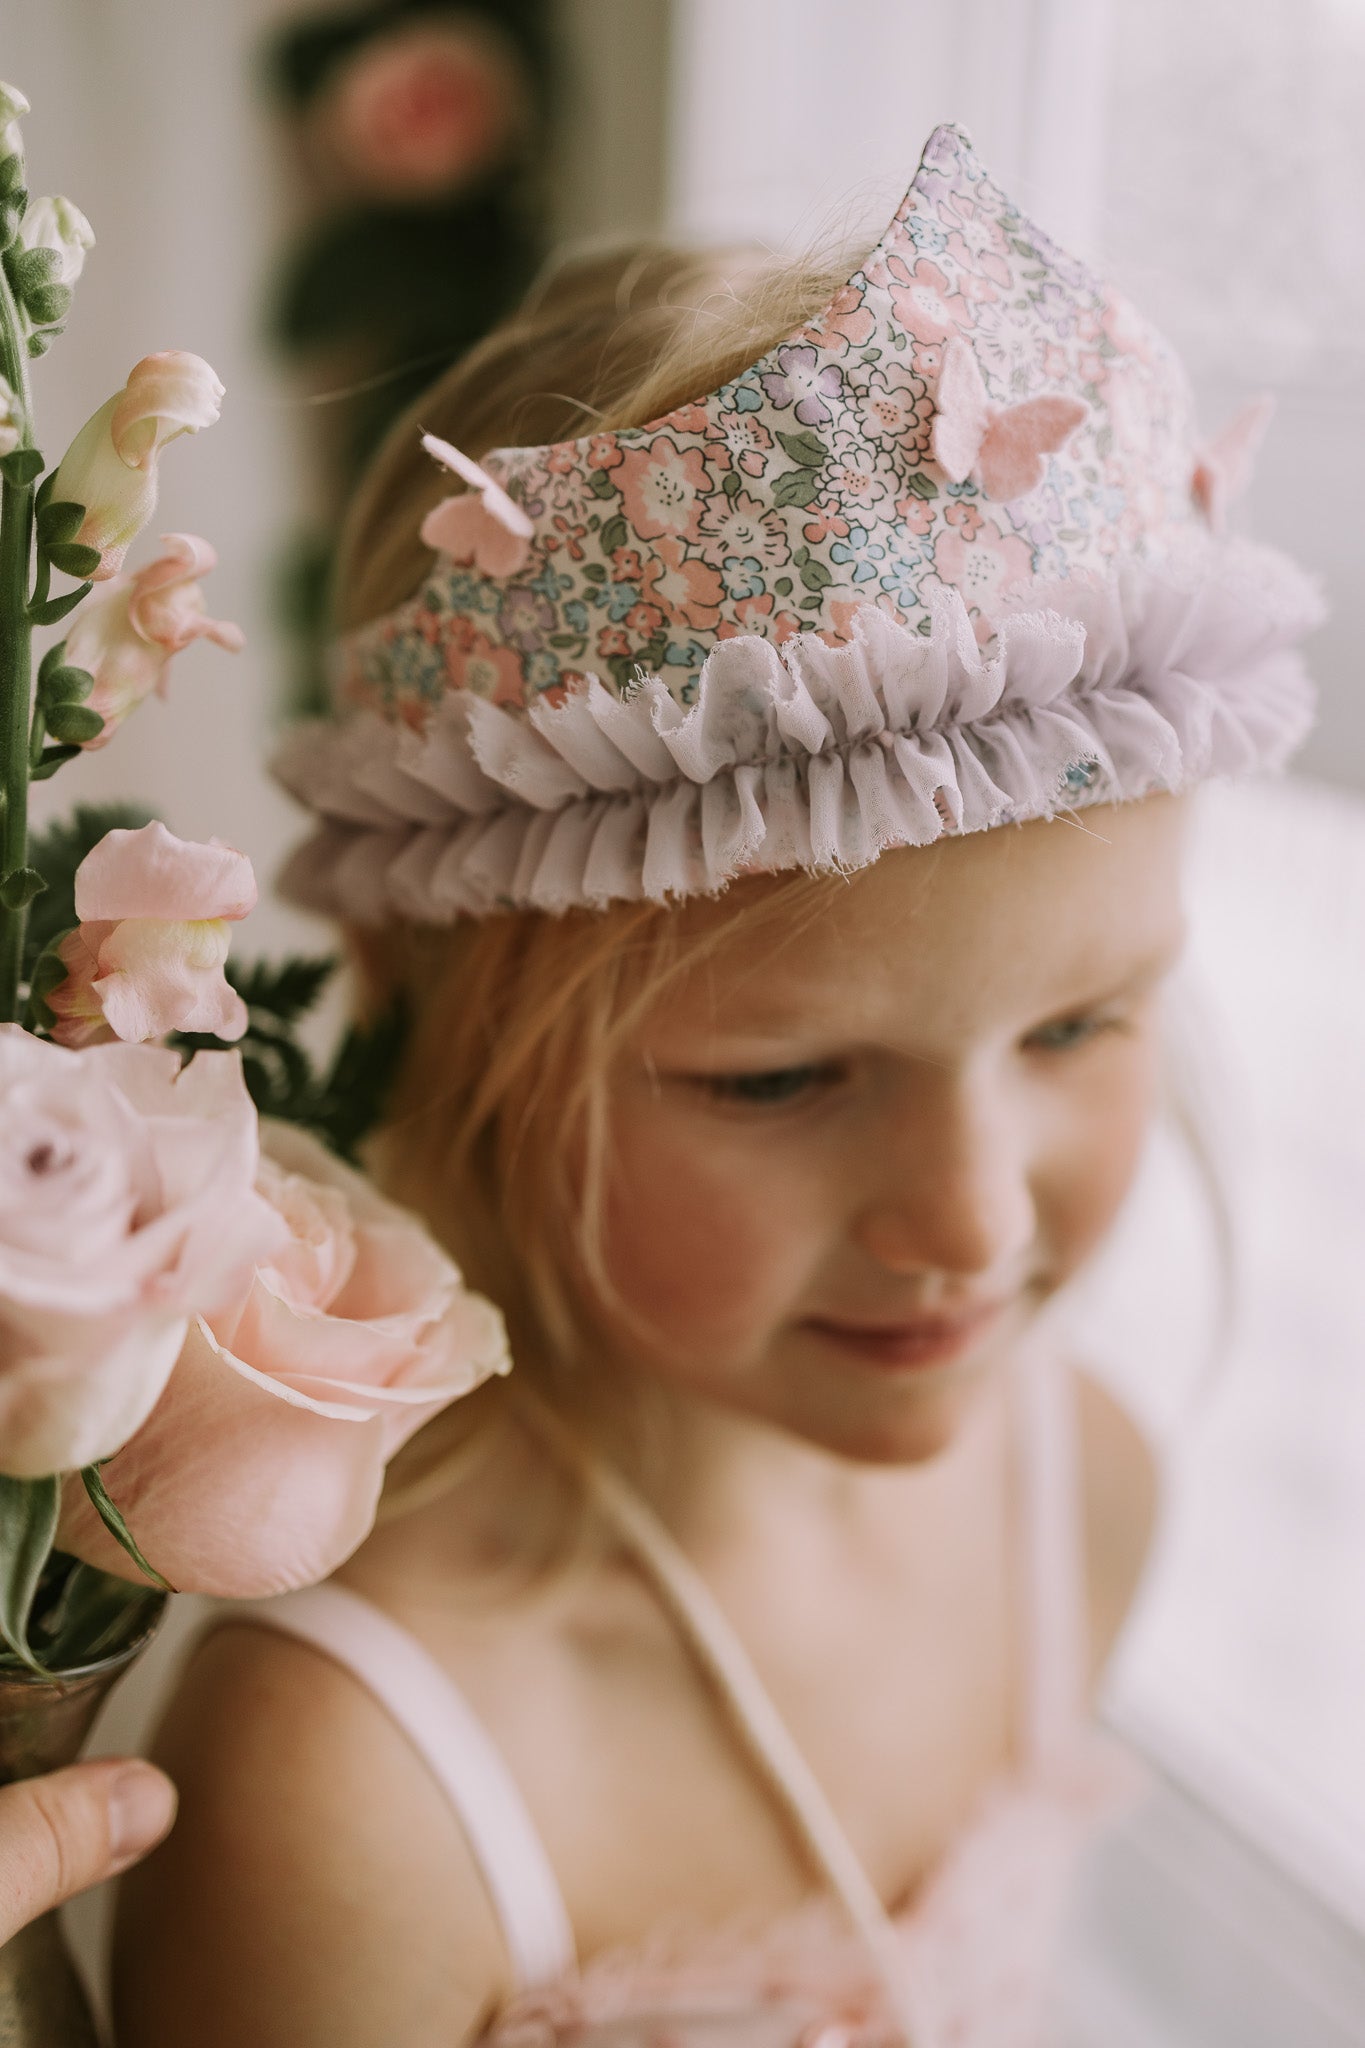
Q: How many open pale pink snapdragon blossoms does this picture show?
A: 3